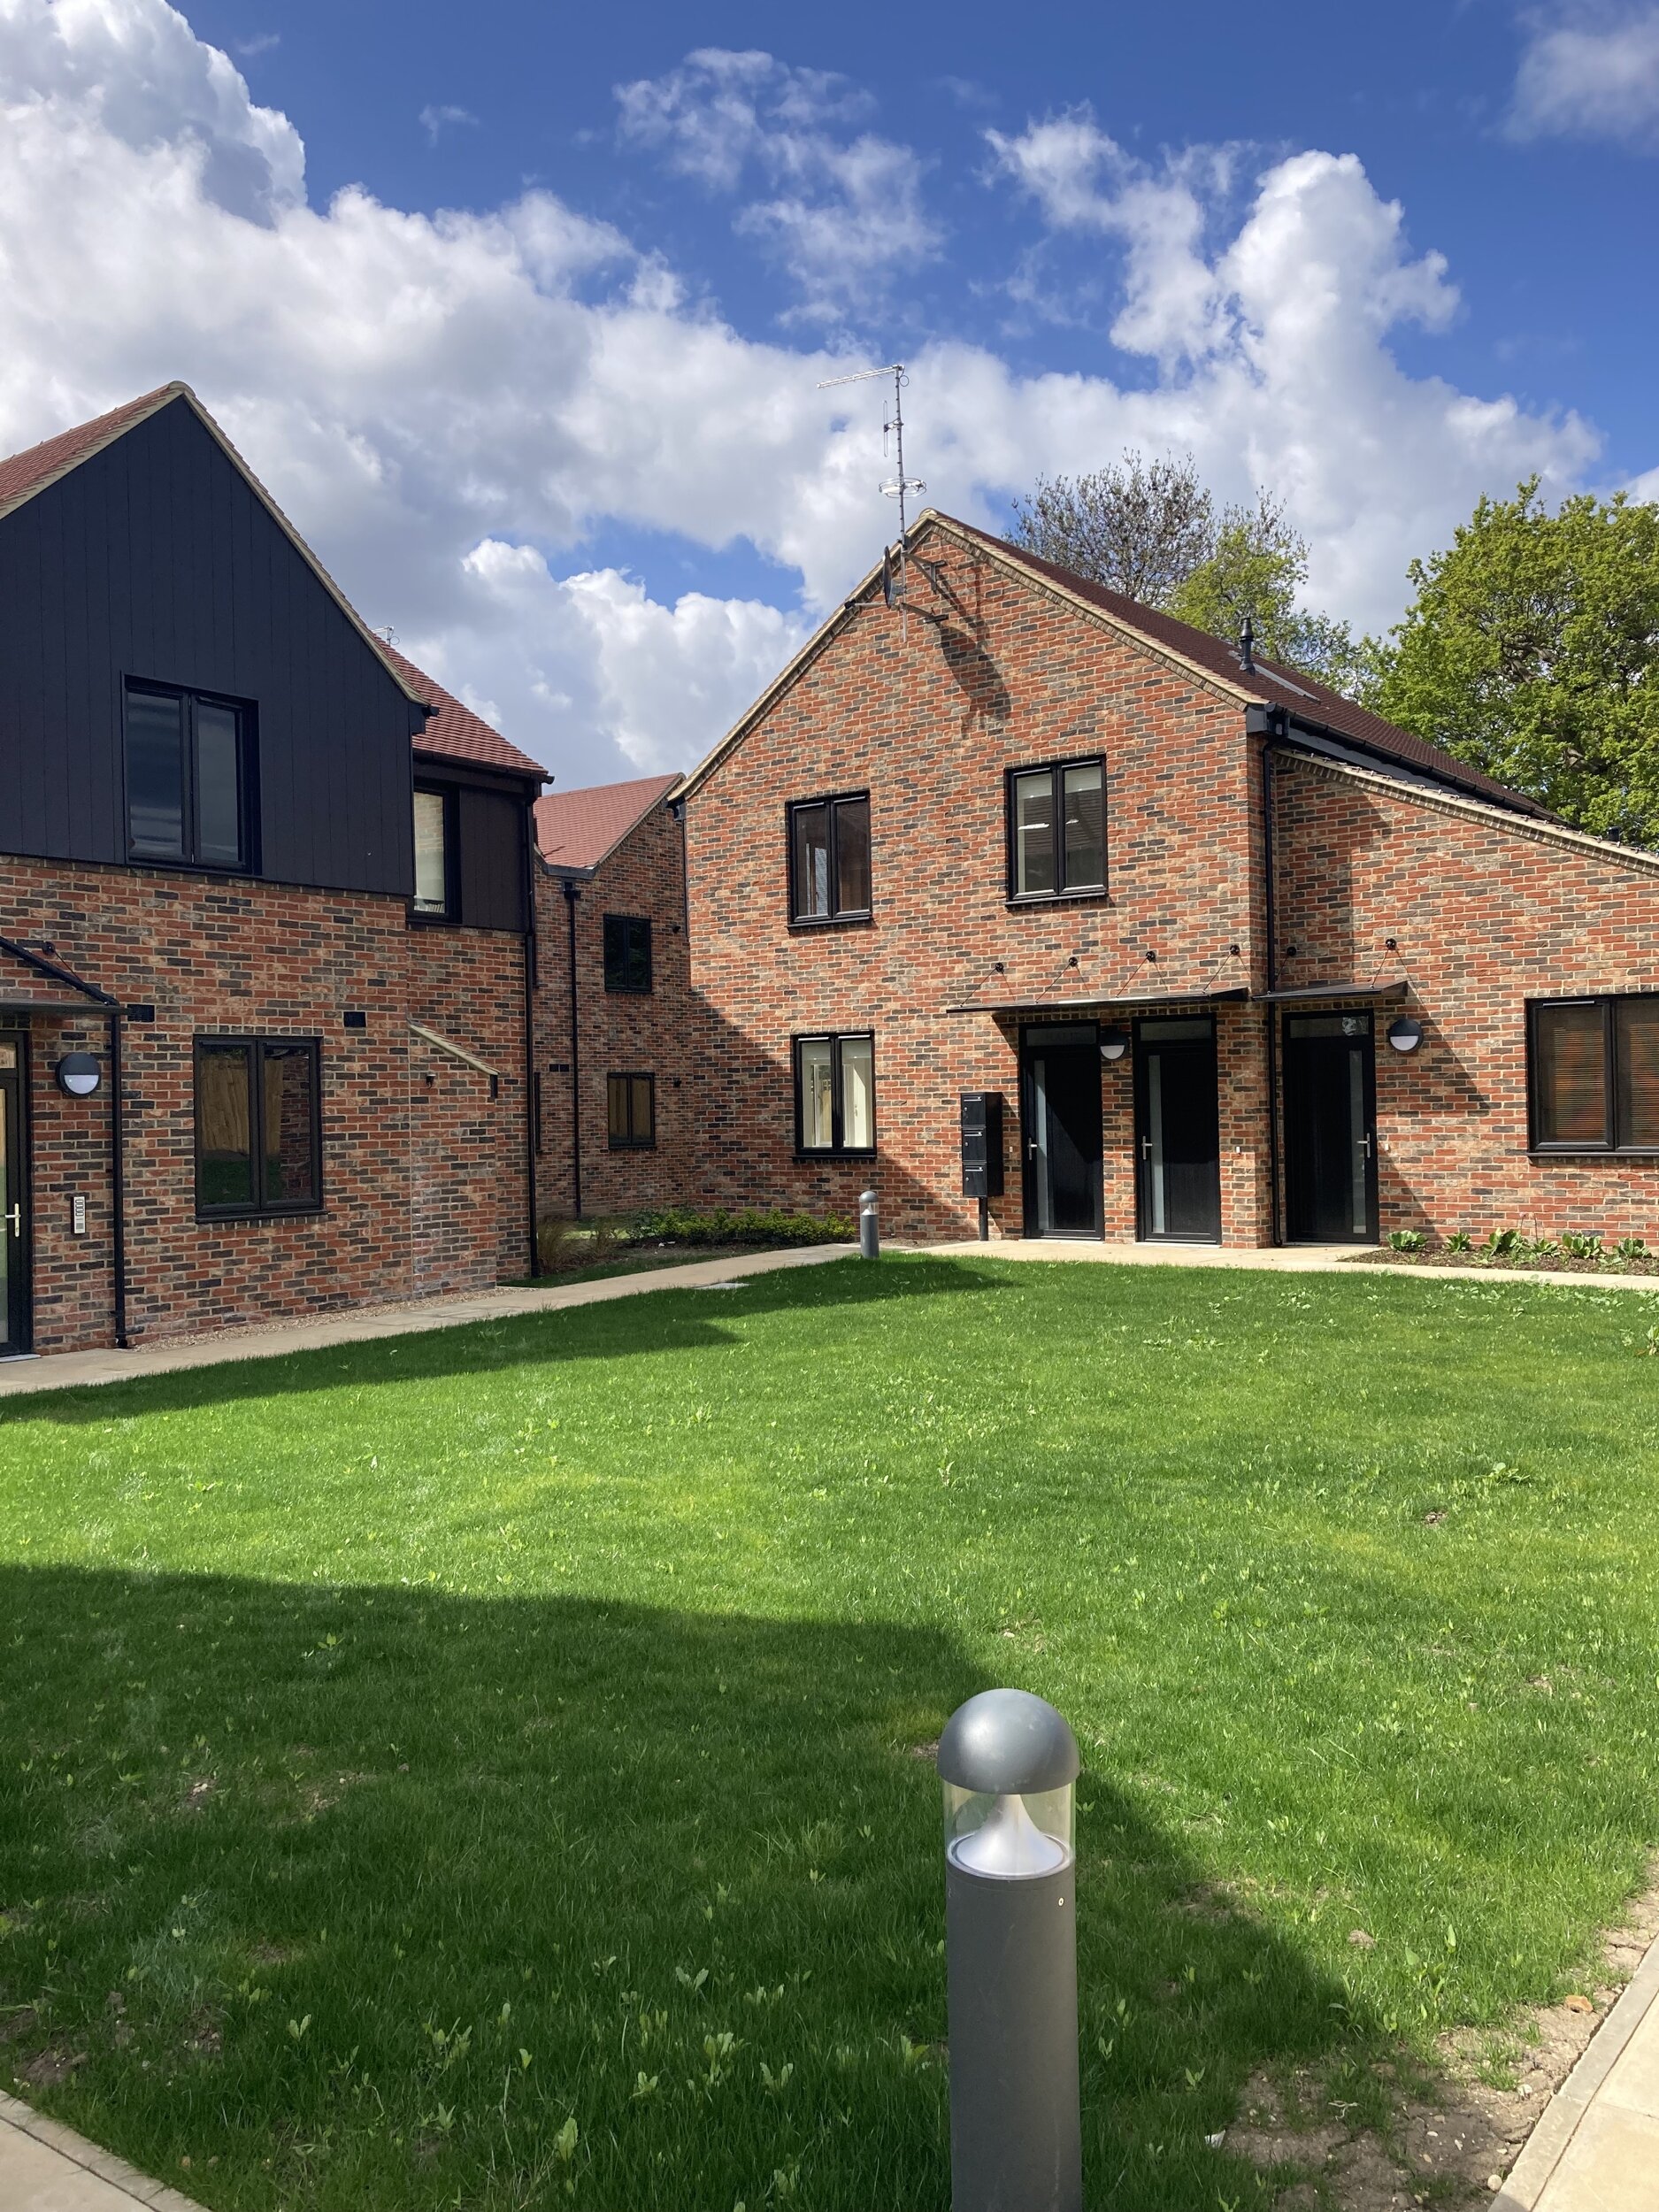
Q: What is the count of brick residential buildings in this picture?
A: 3